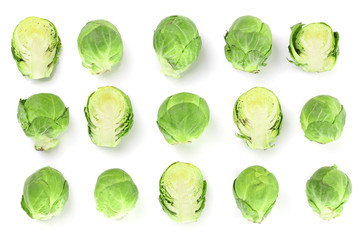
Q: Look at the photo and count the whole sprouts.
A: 10